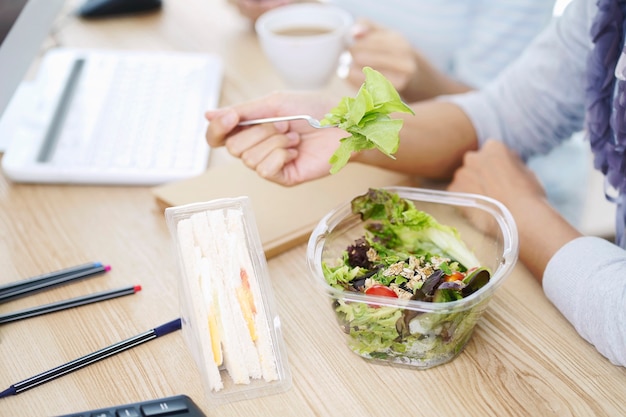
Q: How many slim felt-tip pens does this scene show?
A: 4